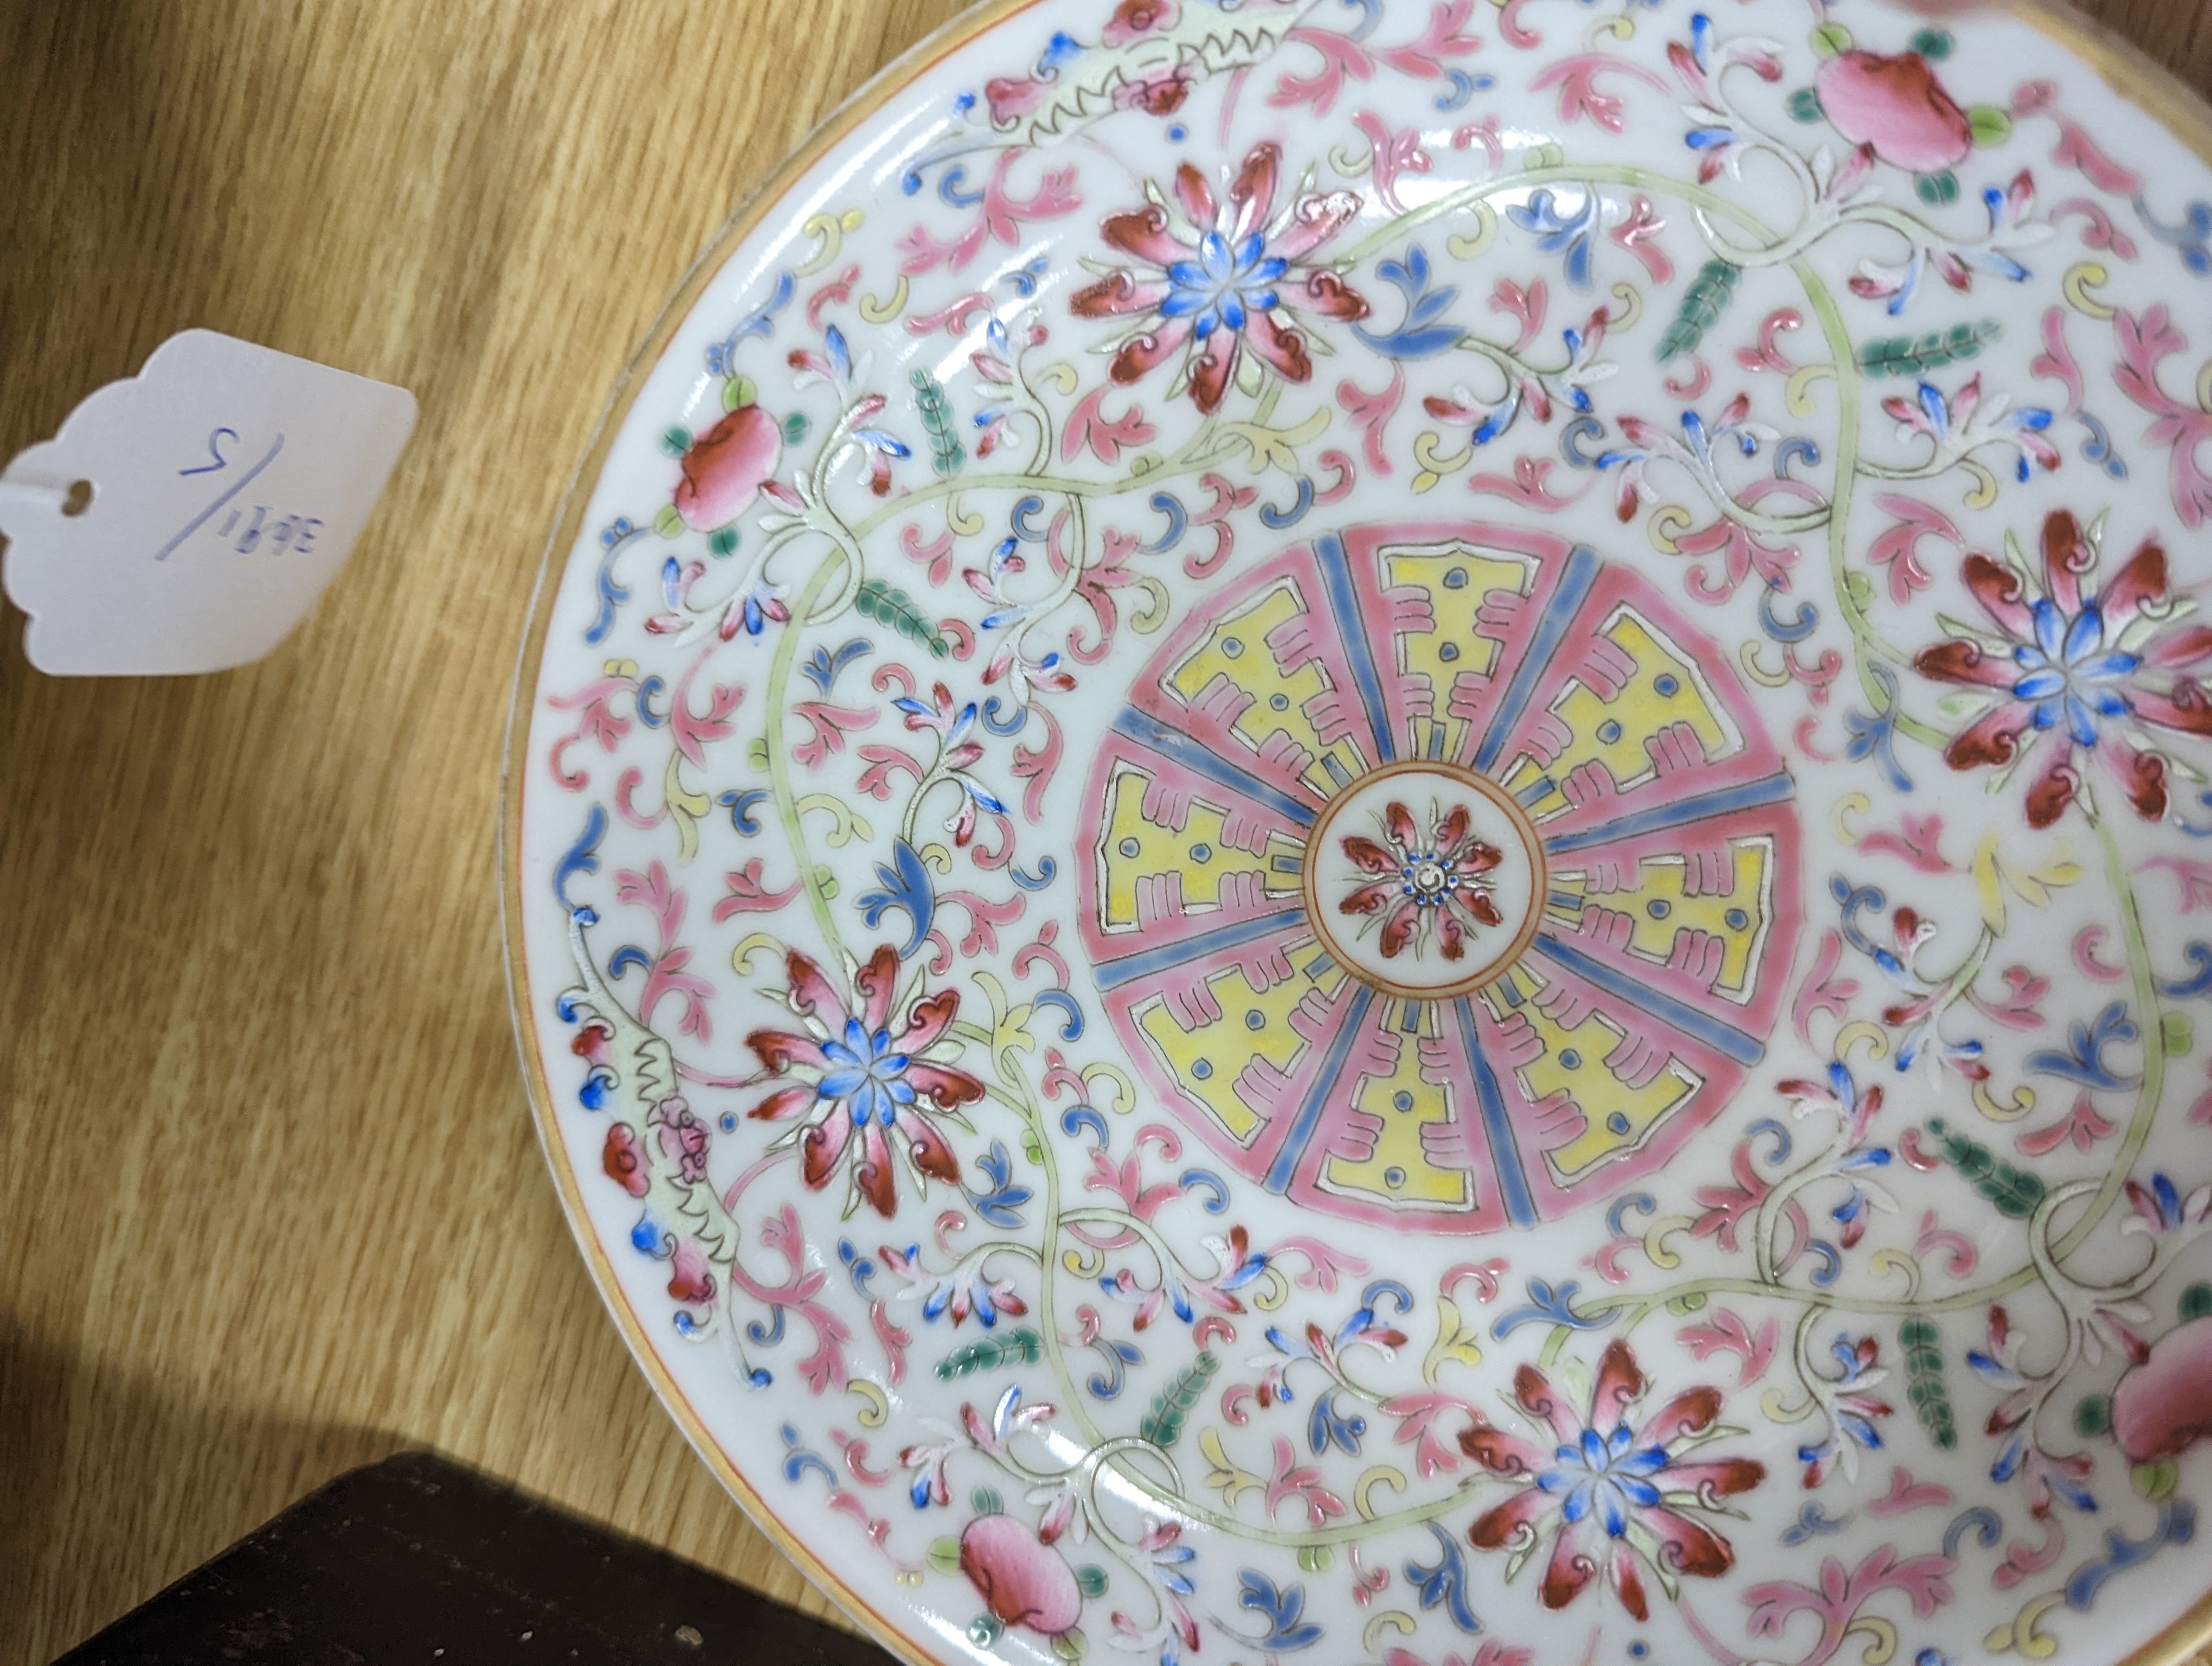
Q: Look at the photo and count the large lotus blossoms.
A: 4